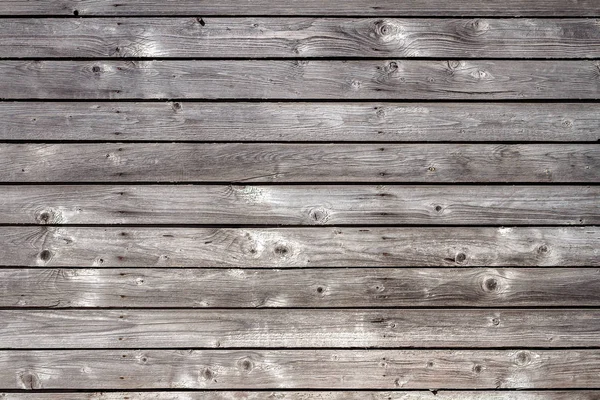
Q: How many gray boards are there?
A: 11